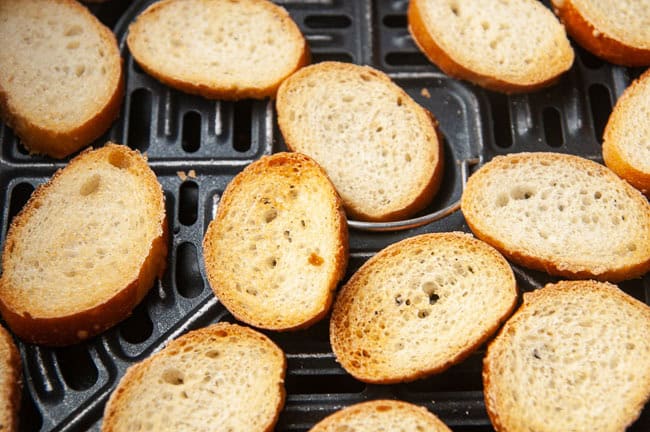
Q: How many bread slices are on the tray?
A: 14